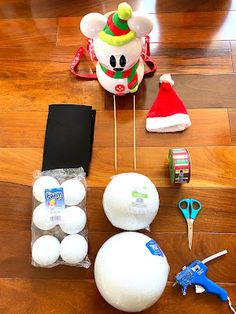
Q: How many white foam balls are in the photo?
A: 8